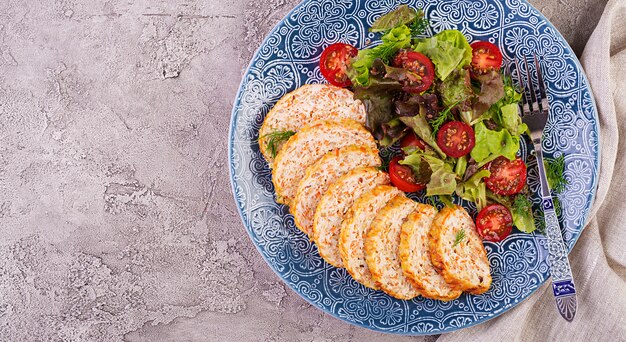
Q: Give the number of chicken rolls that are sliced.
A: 8